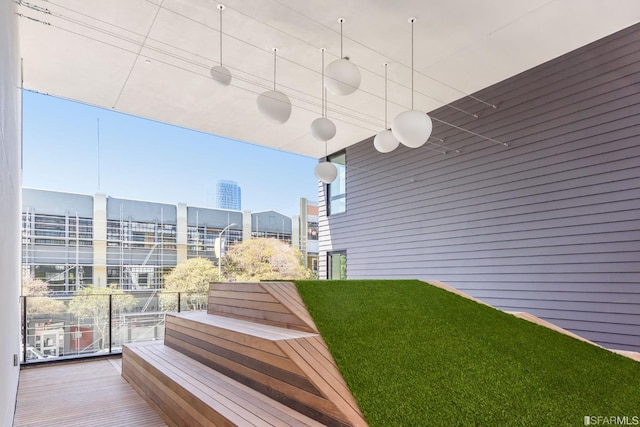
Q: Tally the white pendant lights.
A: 7